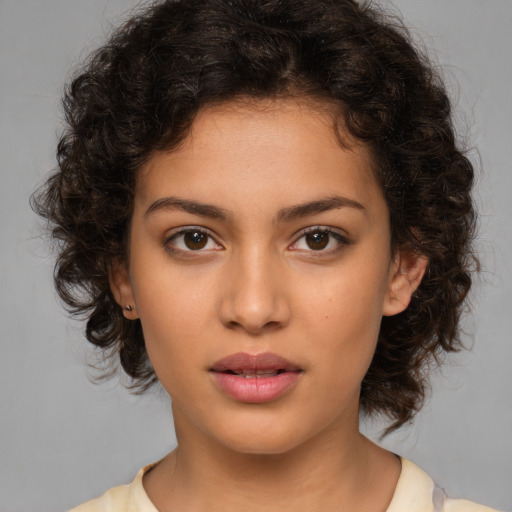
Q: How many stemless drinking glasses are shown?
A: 0